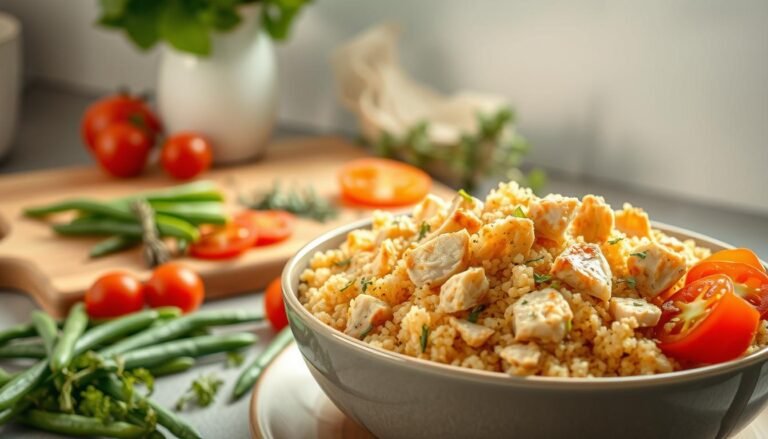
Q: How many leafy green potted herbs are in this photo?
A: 1